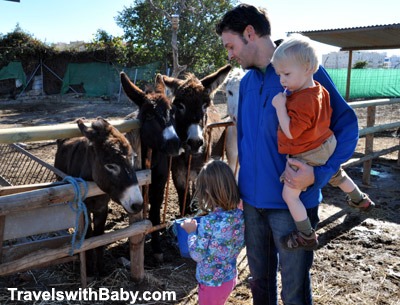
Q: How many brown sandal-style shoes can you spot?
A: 2